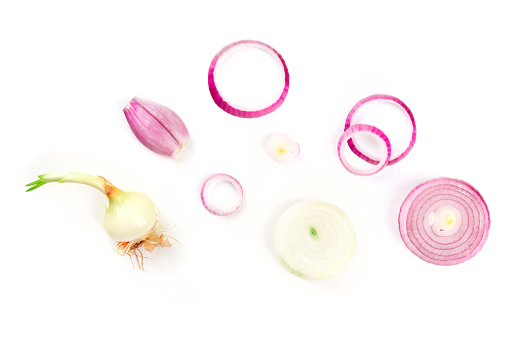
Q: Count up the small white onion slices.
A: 1